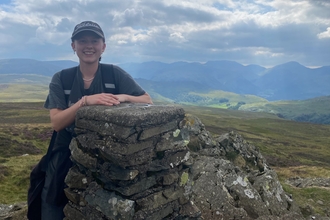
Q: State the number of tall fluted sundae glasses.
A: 0